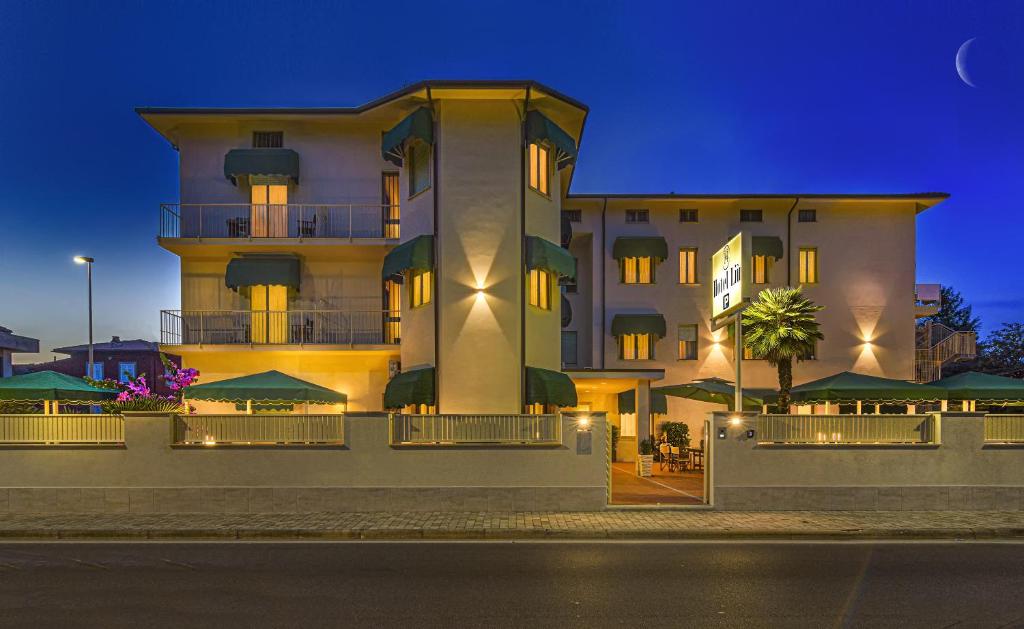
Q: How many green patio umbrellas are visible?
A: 5